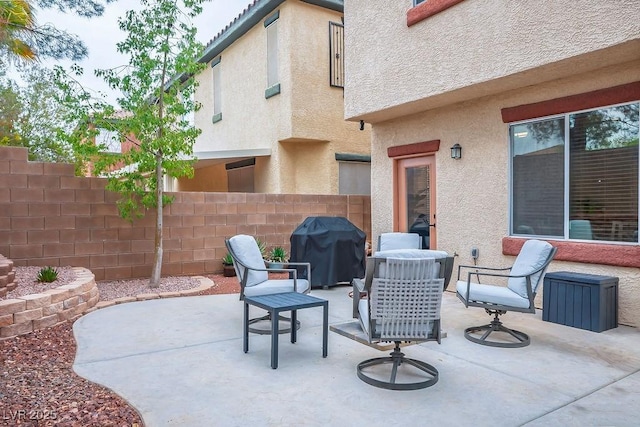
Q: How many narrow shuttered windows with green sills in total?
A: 2